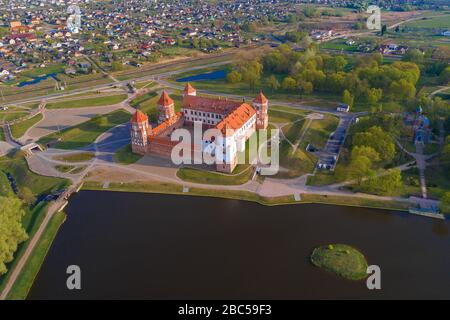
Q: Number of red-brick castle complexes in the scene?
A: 1